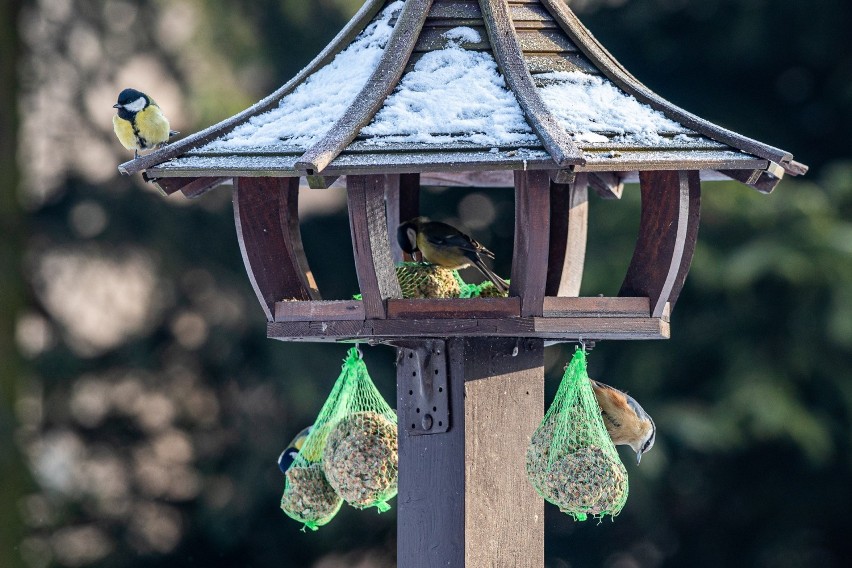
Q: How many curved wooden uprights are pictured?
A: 6